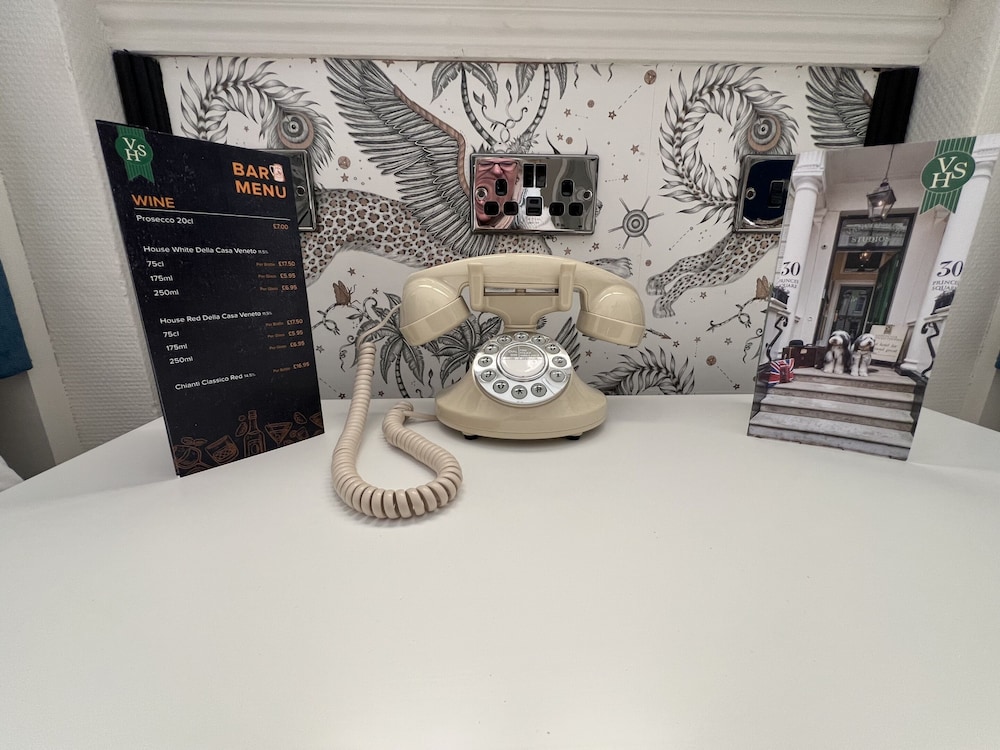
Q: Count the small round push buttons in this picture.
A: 12